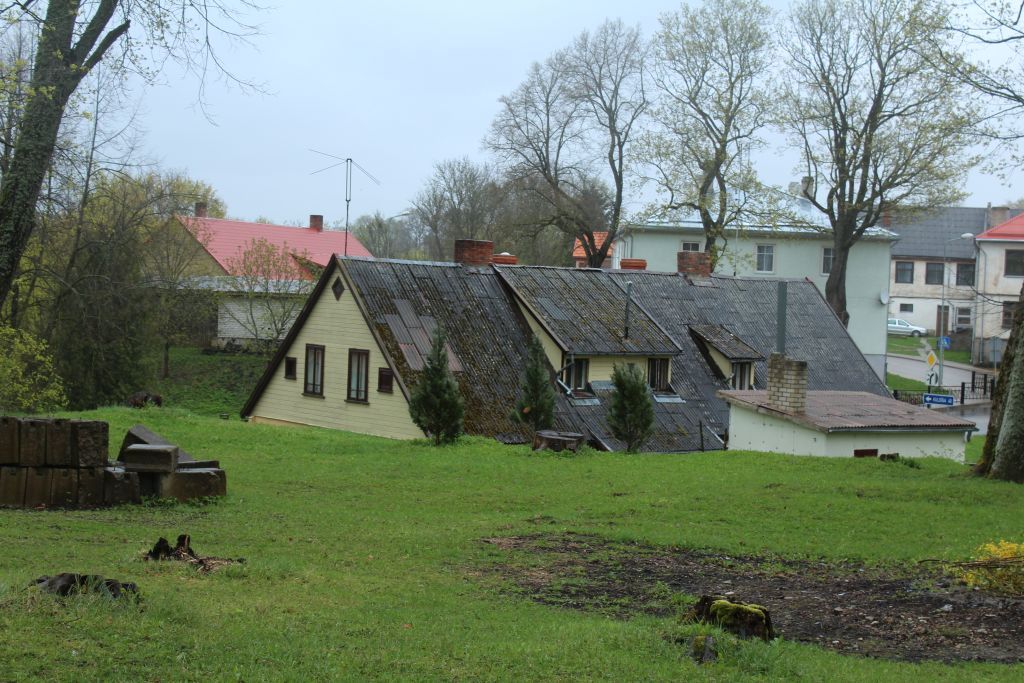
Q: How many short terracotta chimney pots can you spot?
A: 2